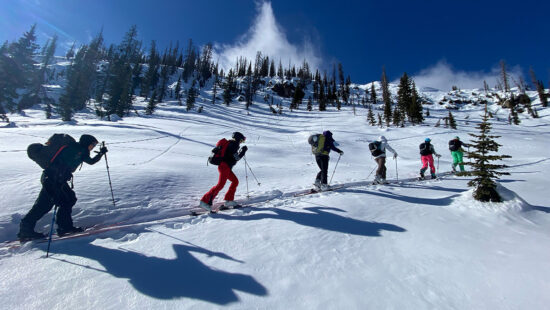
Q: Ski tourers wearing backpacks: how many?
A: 6